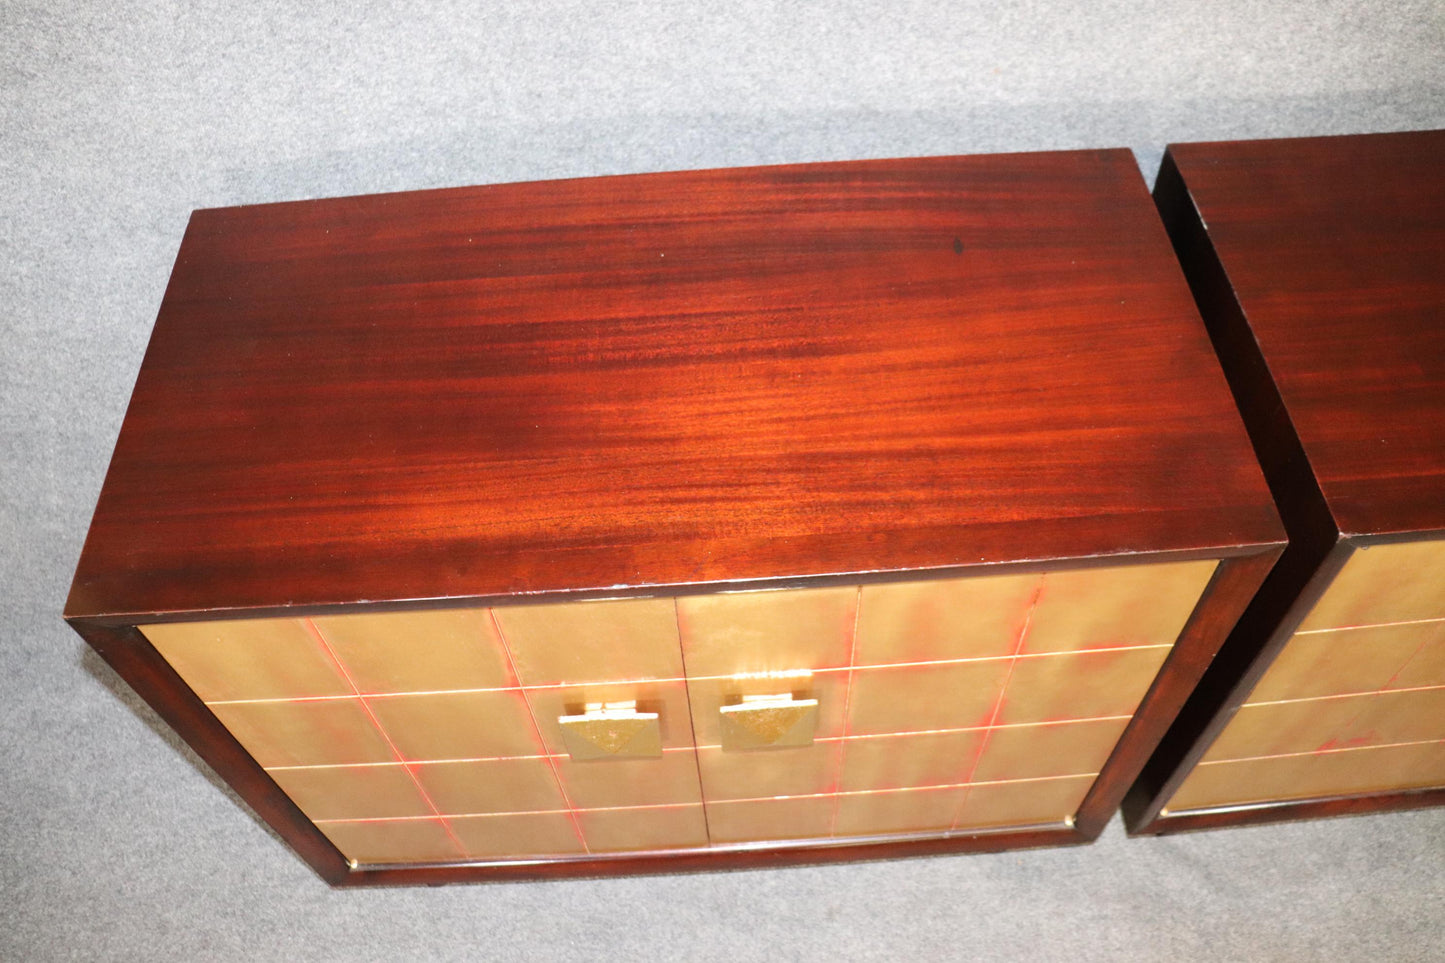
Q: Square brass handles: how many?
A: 2